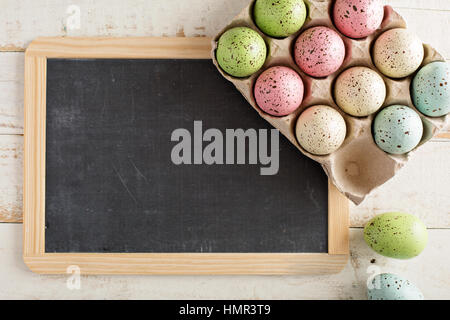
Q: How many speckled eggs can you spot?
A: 12